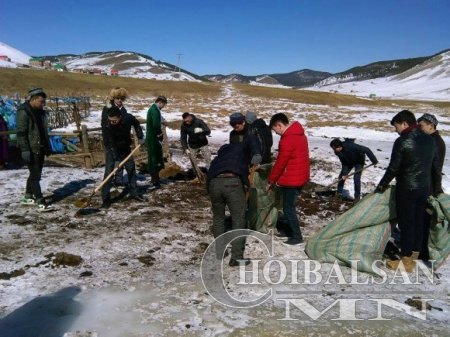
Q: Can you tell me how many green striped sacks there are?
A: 3